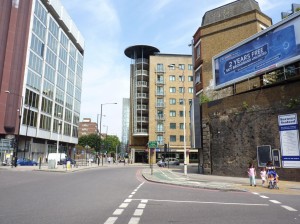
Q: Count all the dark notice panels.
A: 2